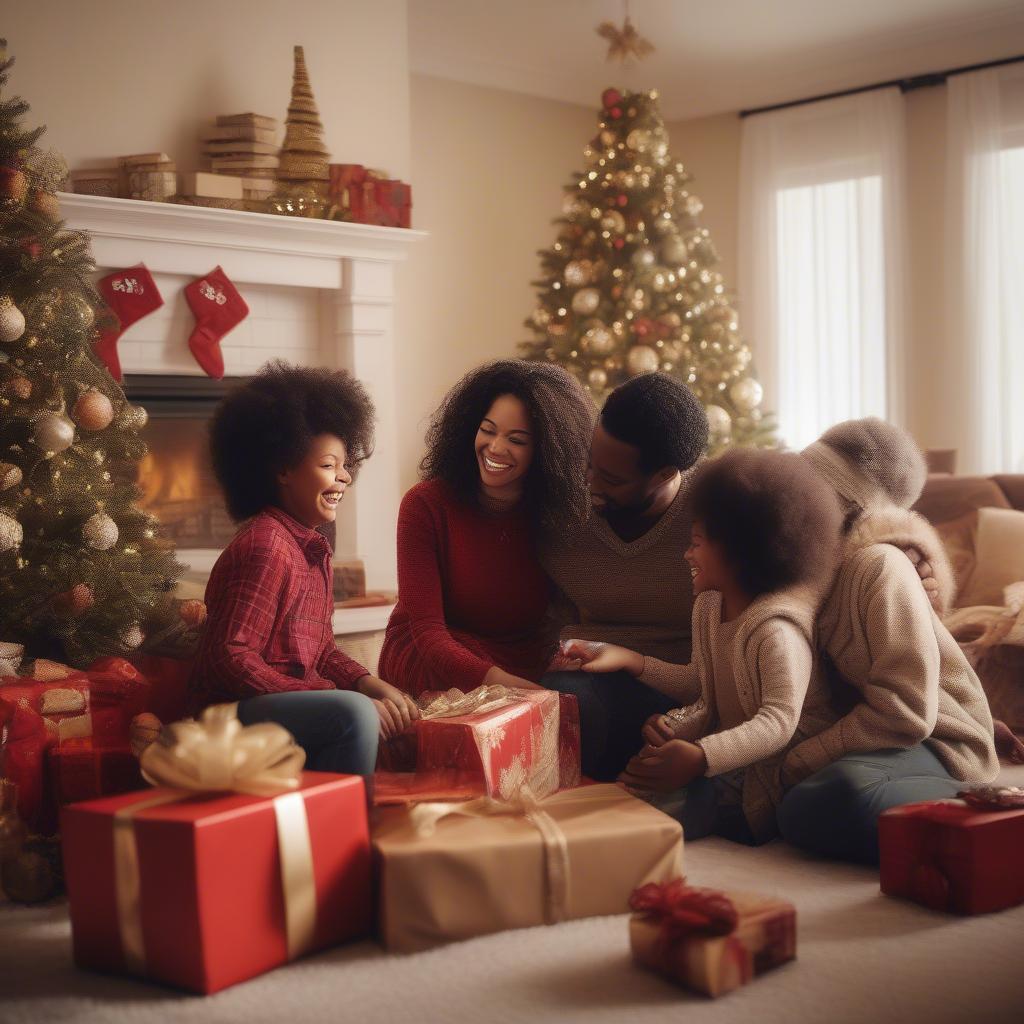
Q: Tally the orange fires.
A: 1